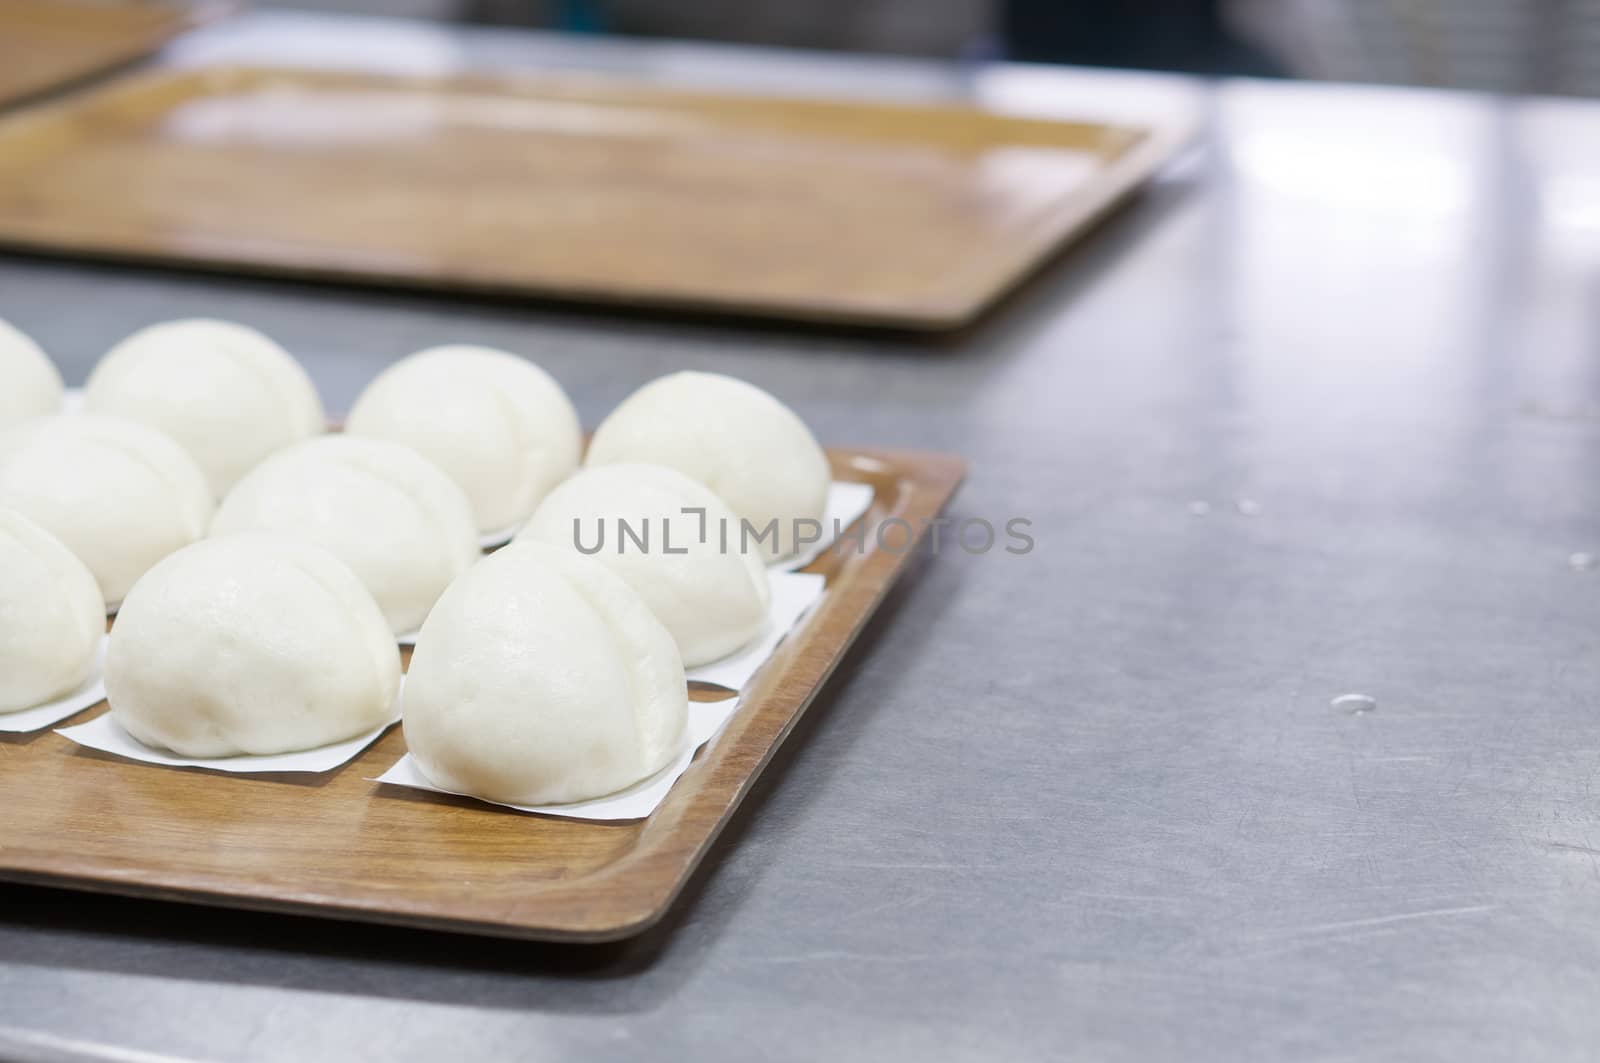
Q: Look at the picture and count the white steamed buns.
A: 10